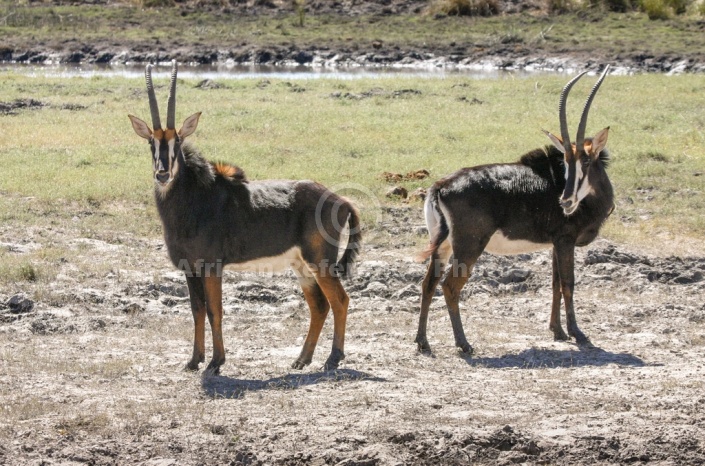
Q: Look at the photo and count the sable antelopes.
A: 2